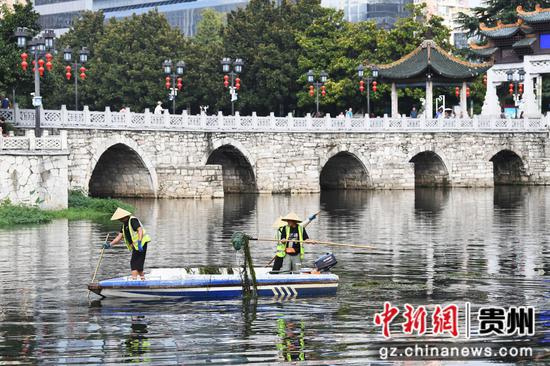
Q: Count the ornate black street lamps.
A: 7